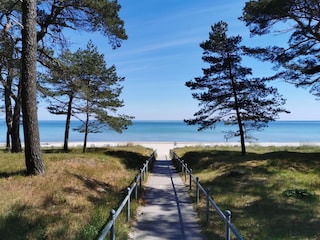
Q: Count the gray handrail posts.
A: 12